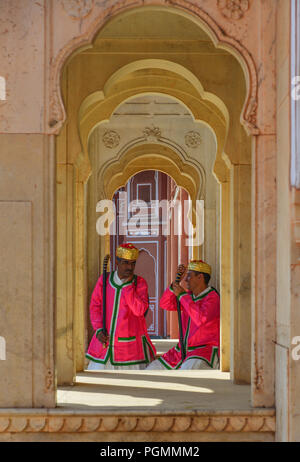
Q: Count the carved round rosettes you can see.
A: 4